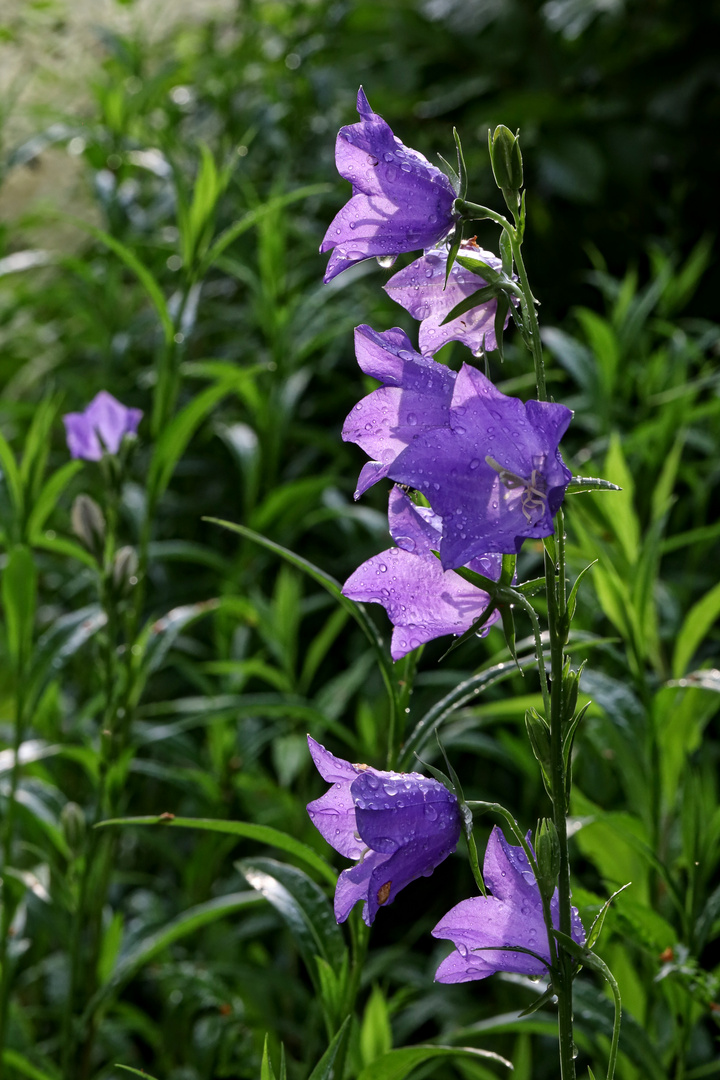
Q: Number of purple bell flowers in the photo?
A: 8